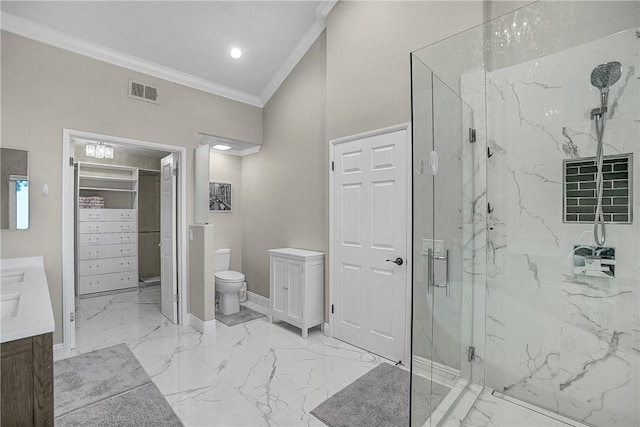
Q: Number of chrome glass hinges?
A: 2